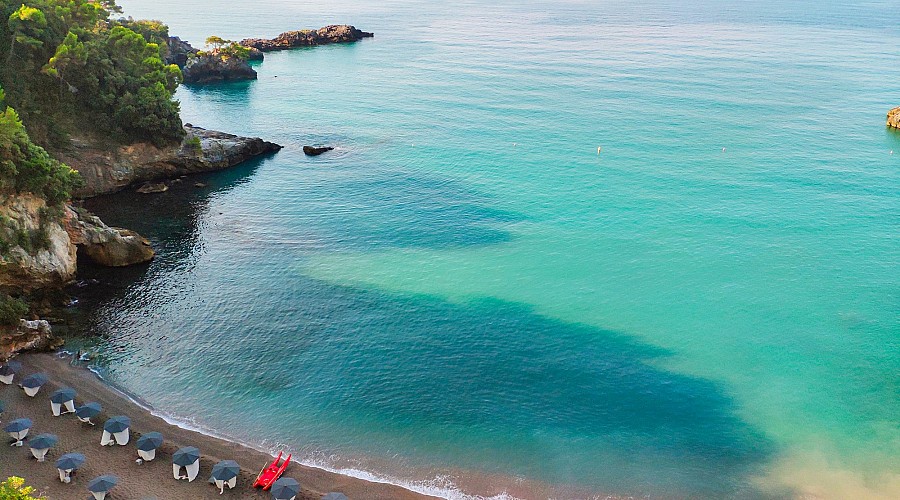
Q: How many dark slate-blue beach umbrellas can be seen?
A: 15